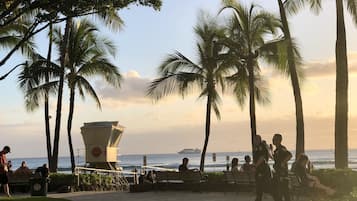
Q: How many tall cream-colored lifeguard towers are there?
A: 1